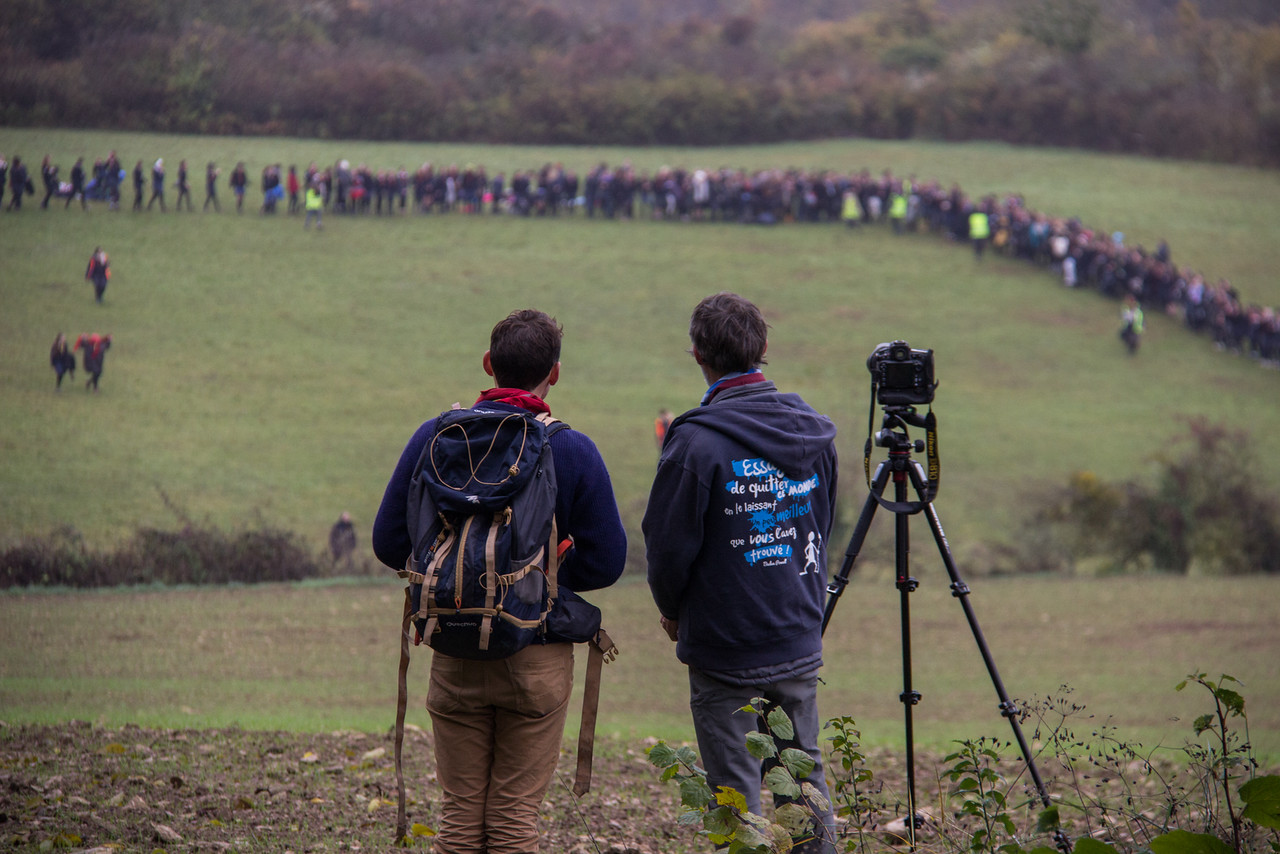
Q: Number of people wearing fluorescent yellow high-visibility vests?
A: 5